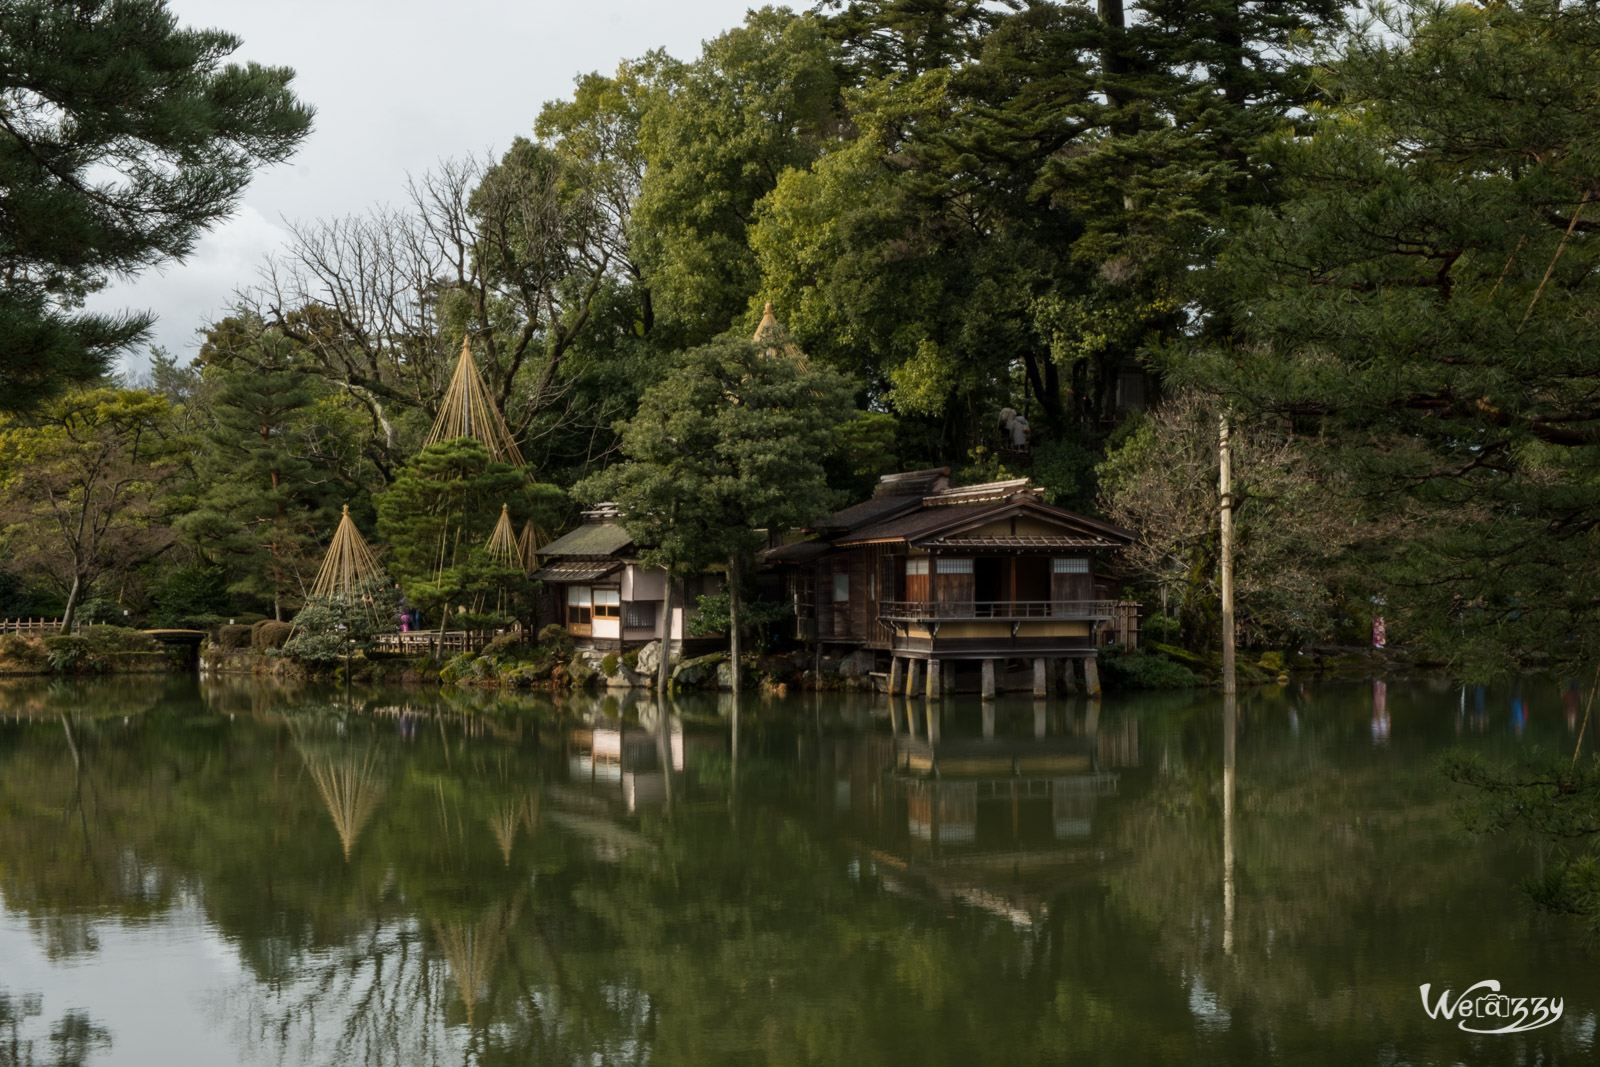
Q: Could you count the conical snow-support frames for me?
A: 5